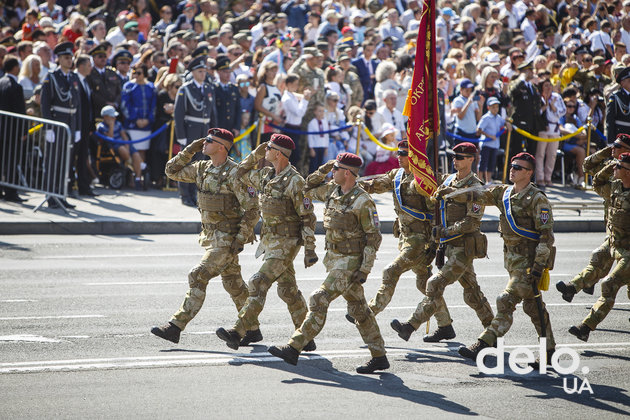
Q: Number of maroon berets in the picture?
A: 8